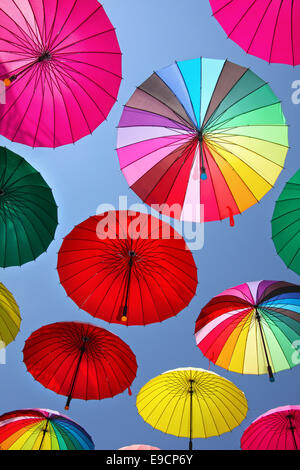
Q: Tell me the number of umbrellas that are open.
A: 13